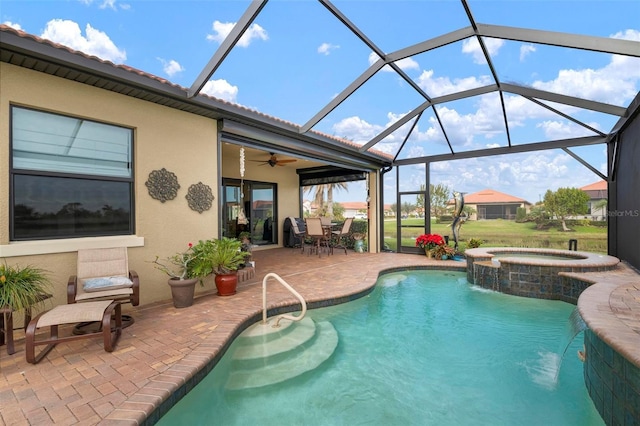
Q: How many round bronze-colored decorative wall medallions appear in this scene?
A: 2